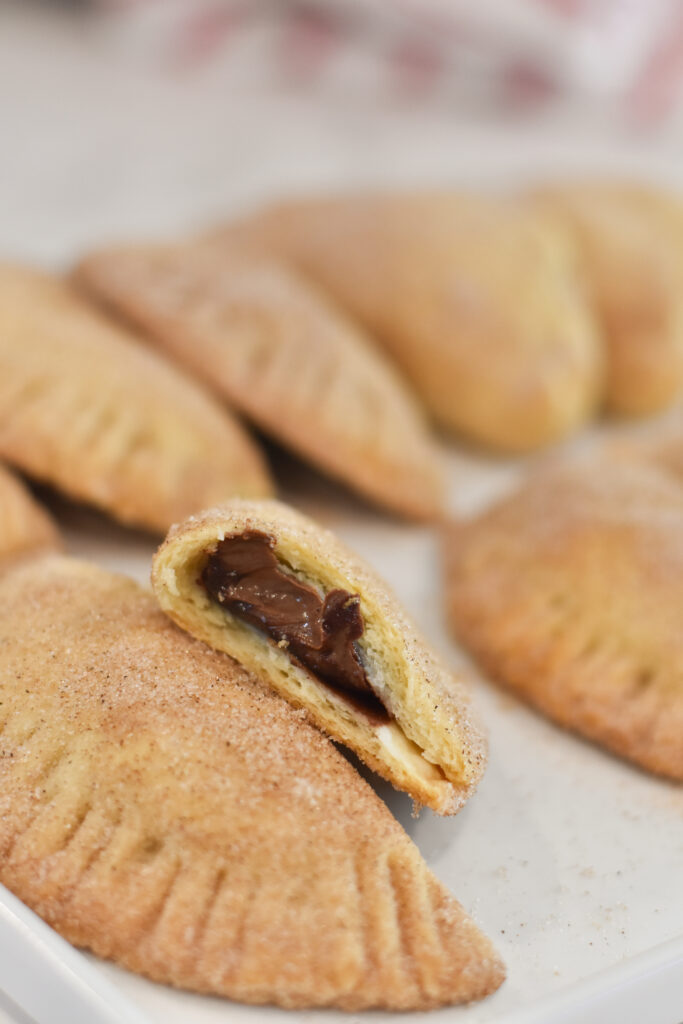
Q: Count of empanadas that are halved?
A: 1